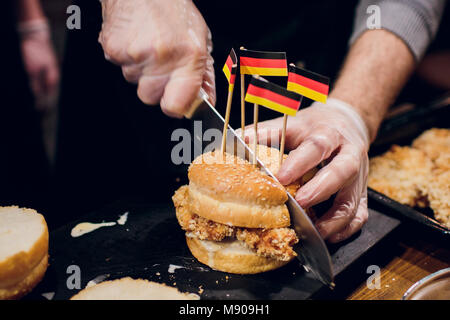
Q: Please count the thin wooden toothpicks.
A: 4